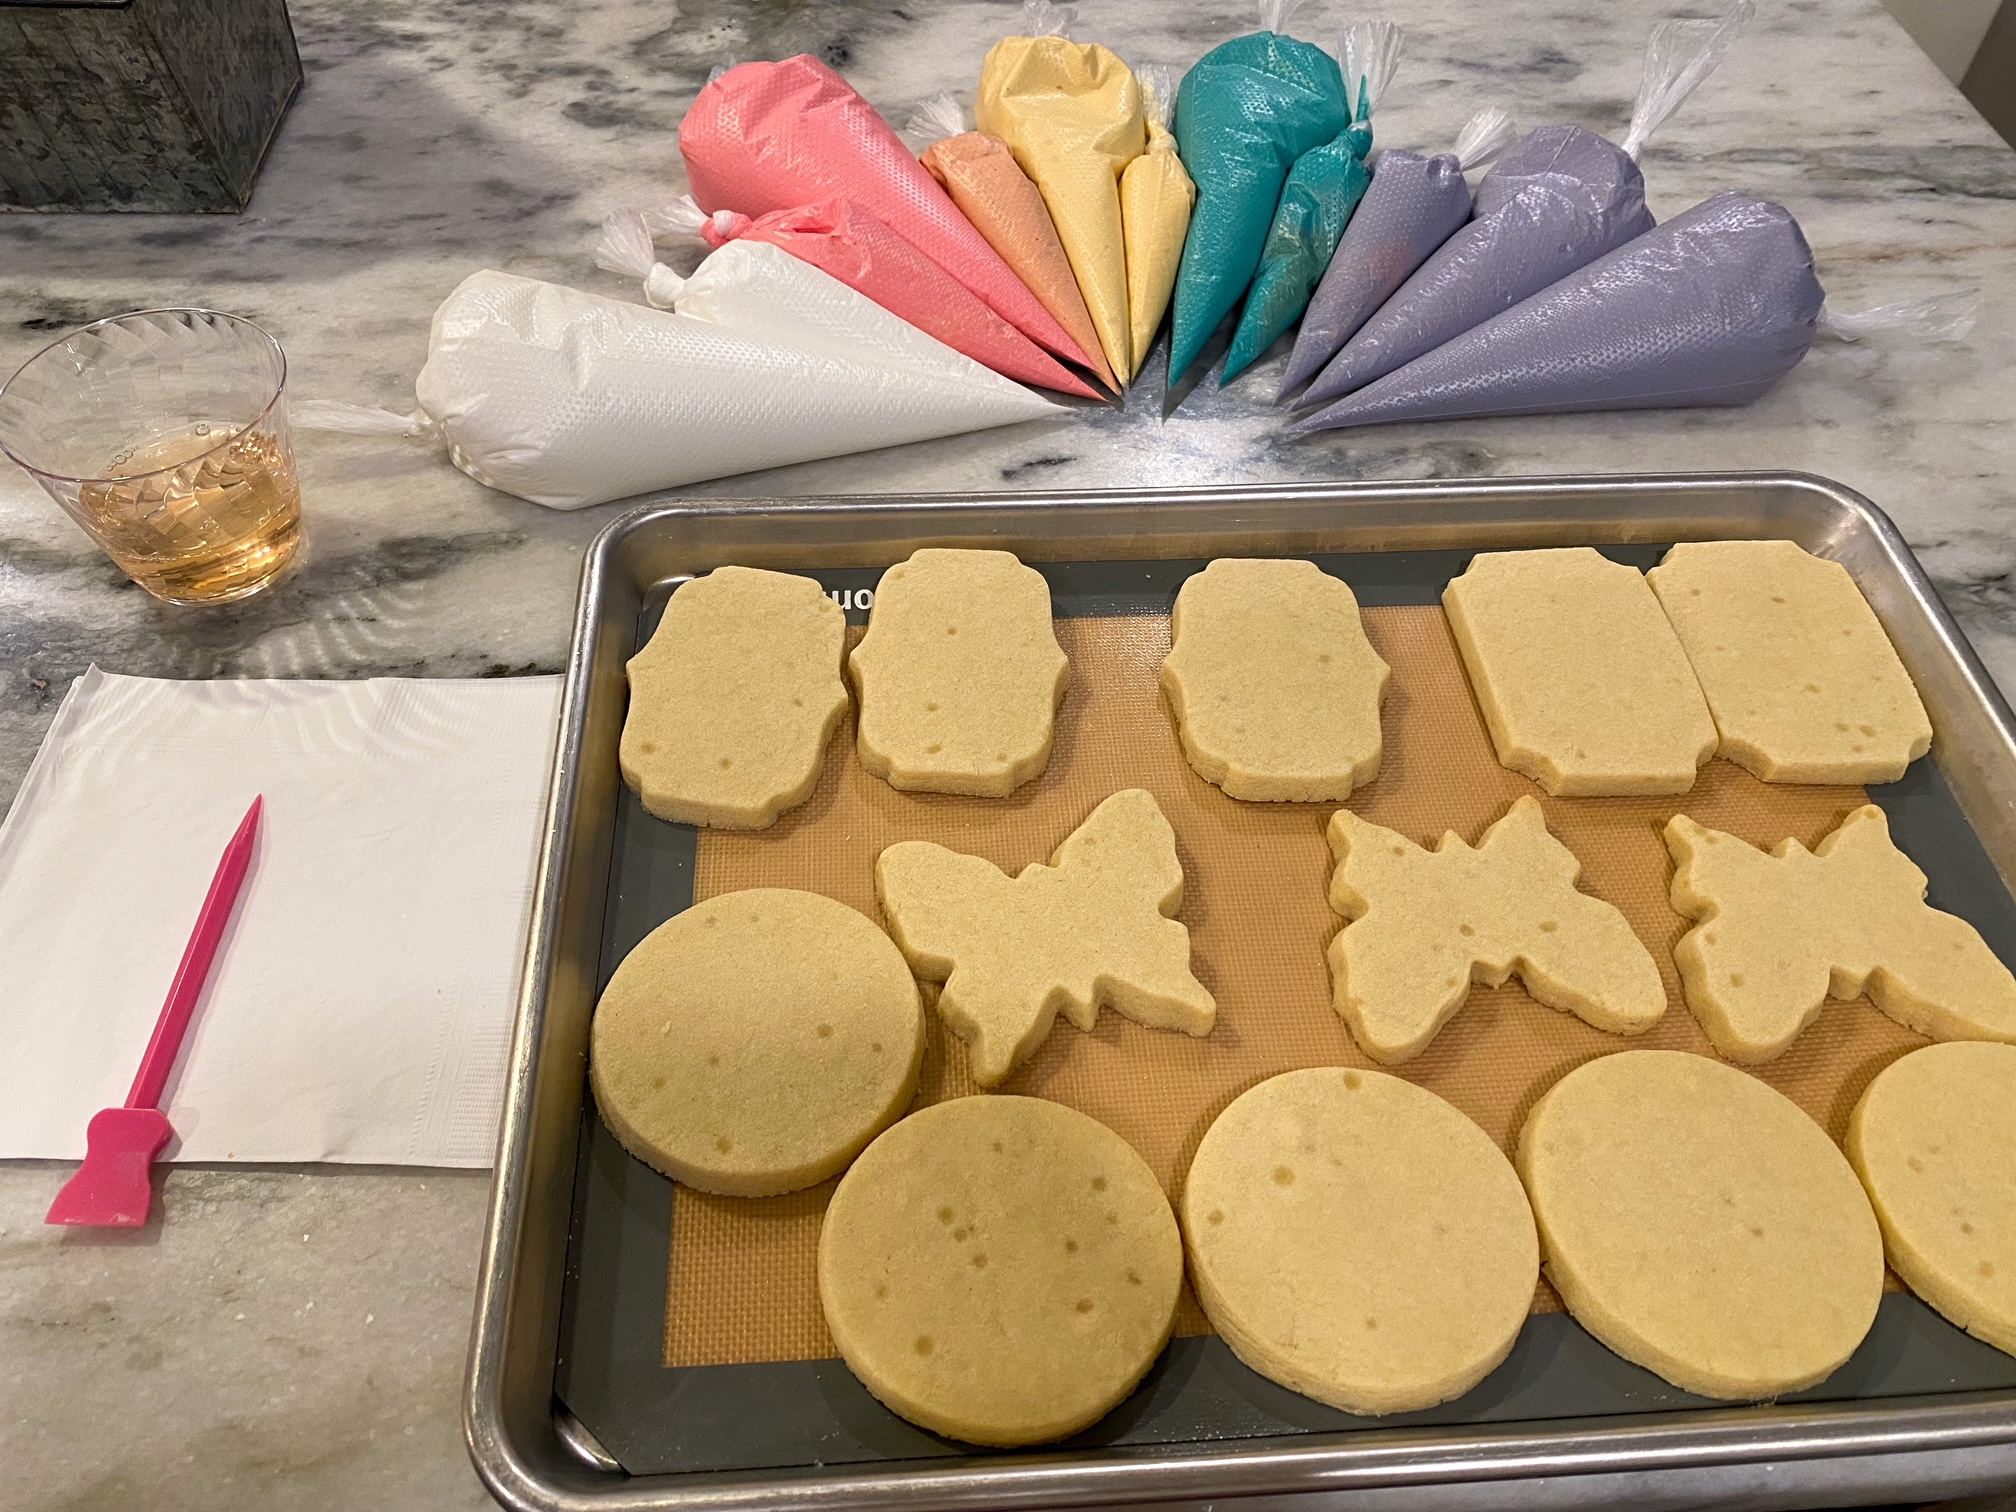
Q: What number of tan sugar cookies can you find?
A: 13